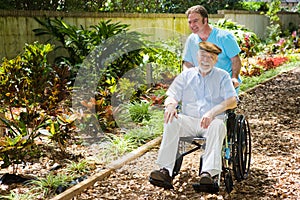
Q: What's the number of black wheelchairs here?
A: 1